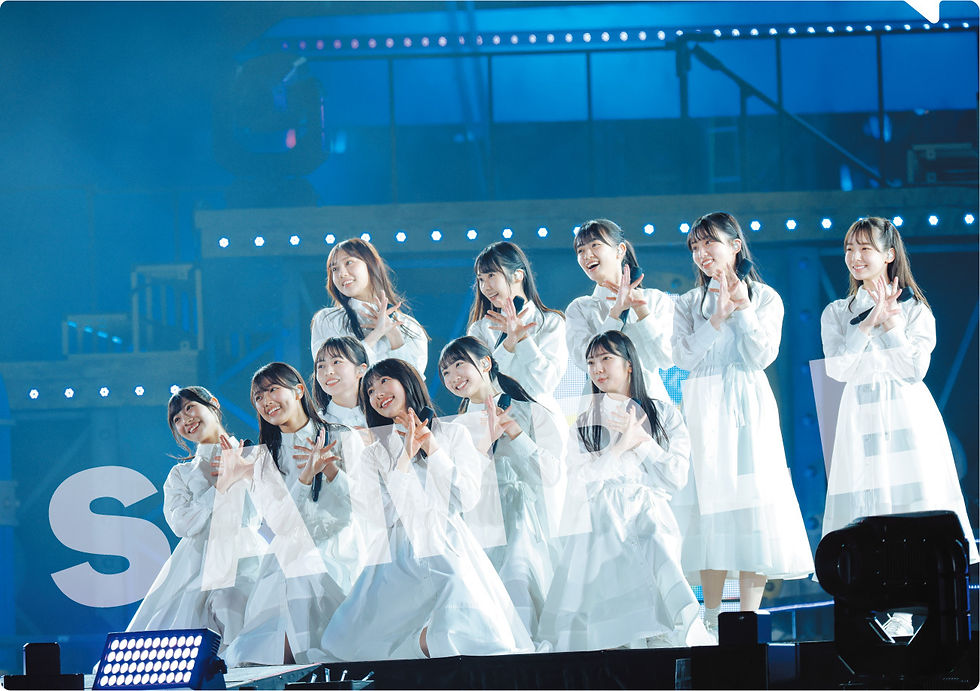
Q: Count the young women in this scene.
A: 11